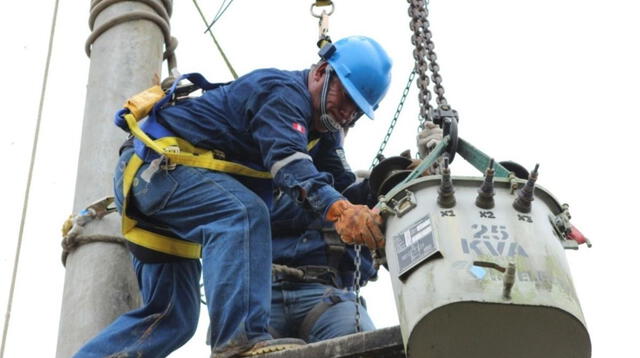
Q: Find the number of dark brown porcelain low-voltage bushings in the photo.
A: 3